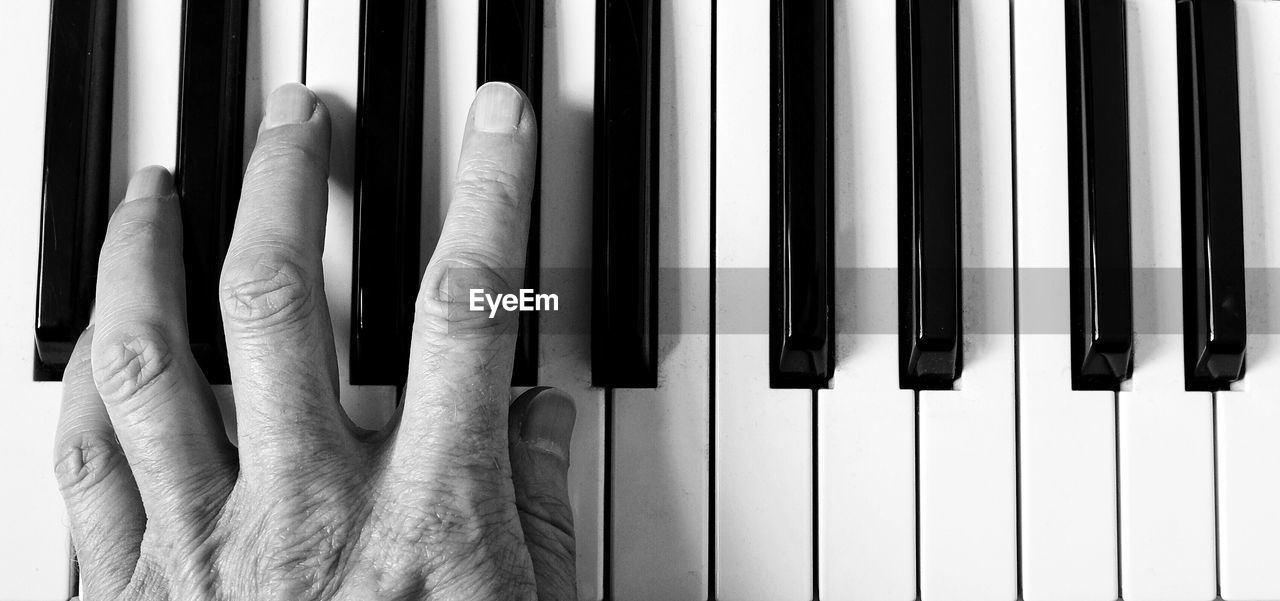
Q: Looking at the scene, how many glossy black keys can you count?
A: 9